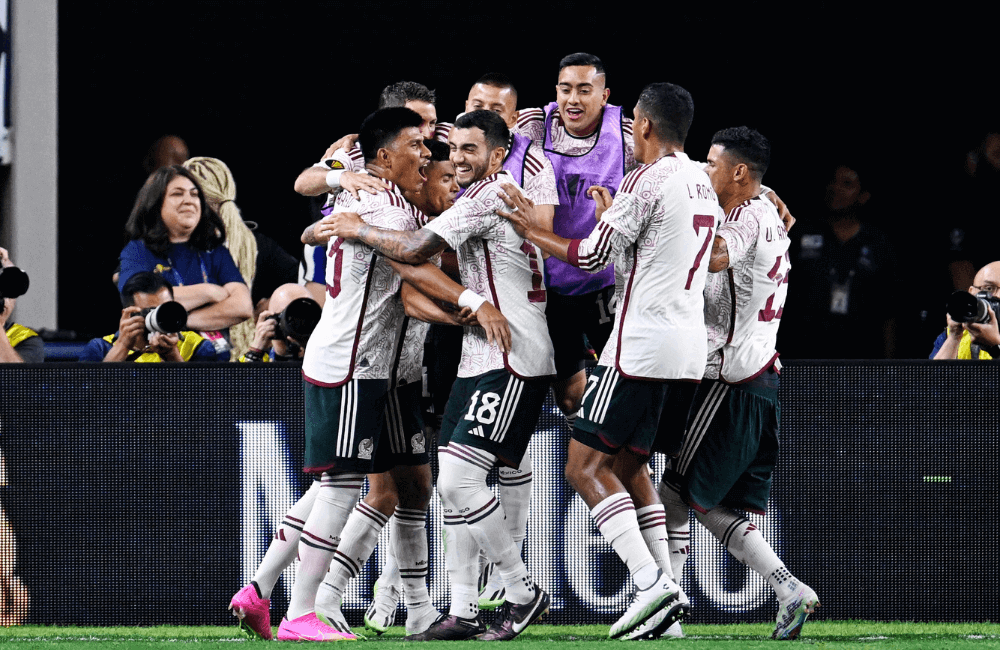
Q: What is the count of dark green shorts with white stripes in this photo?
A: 5